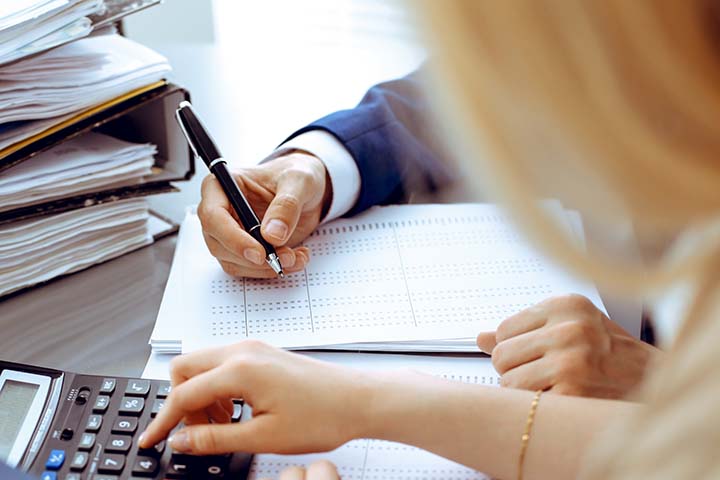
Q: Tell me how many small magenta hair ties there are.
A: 0